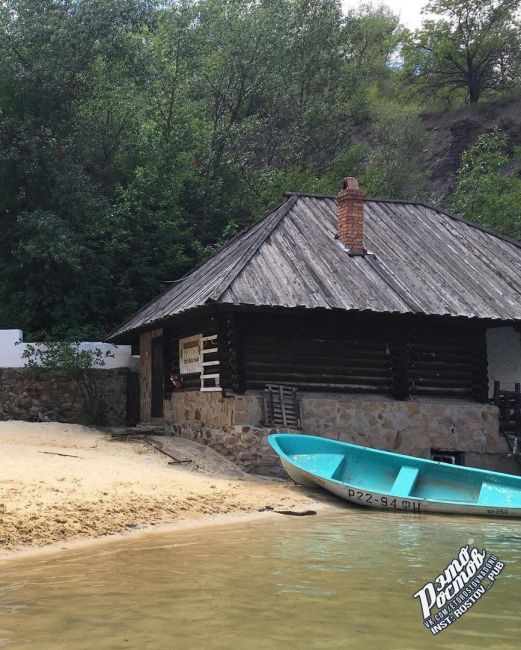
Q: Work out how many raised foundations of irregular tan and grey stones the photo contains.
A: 1